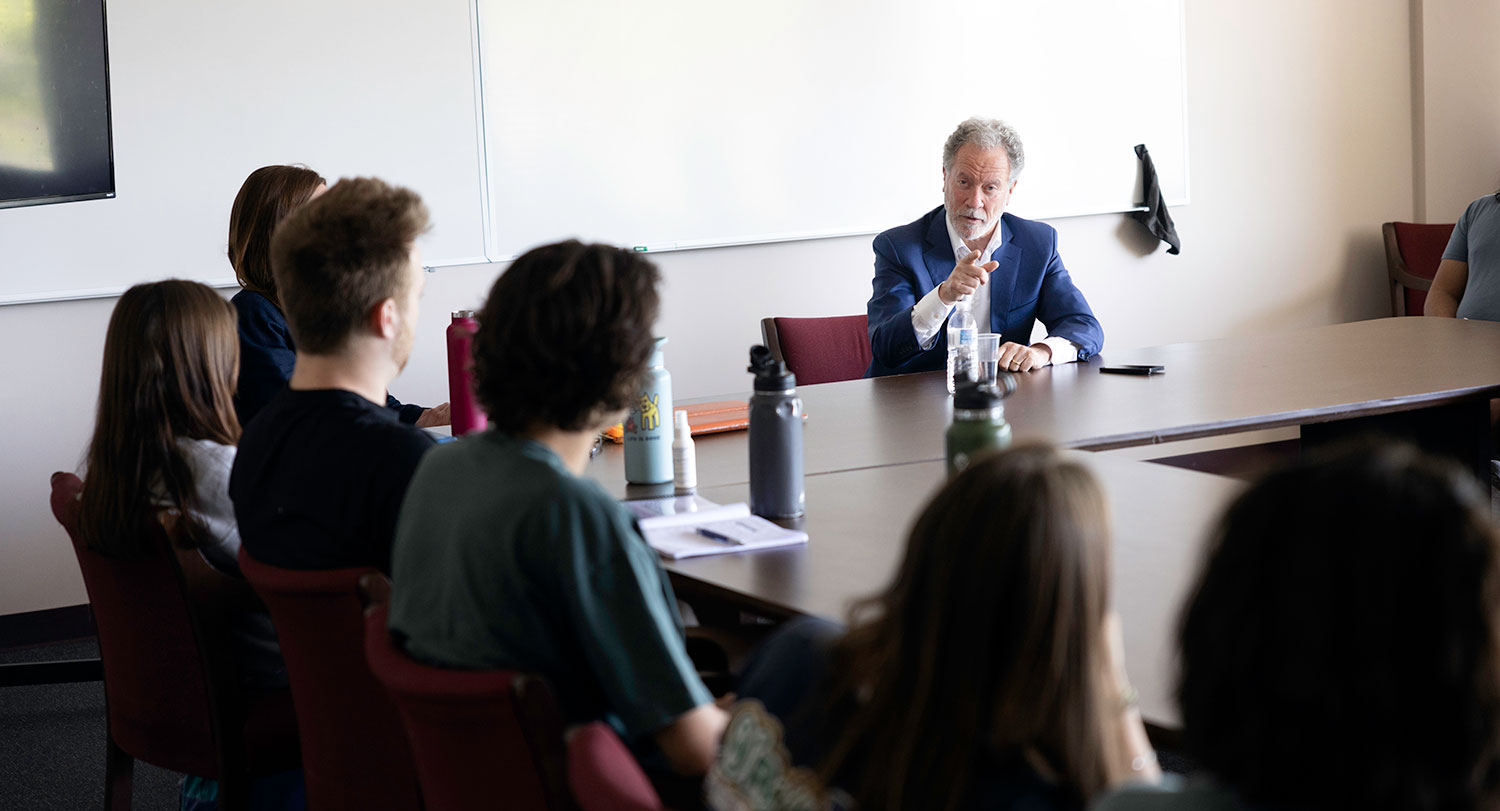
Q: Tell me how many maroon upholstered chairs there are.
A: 6